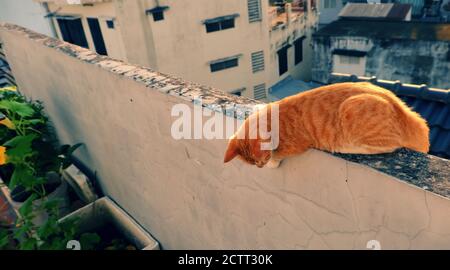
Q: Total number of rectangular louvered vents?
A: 3